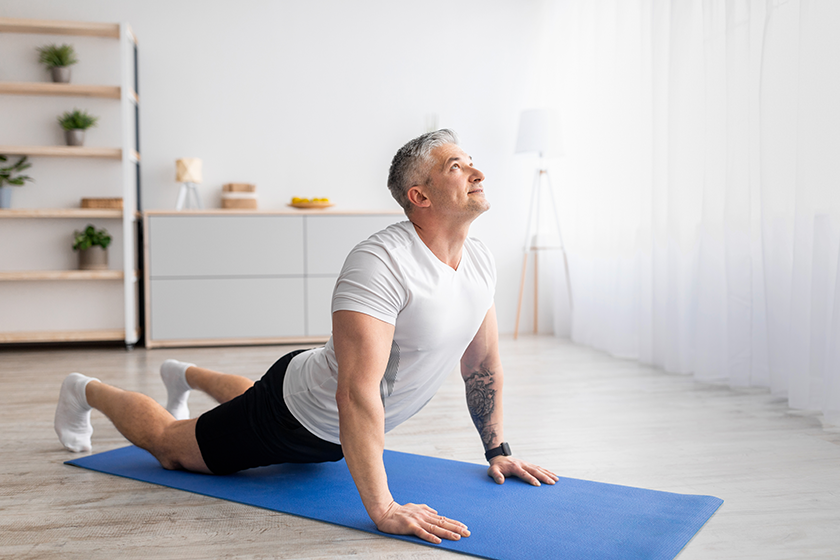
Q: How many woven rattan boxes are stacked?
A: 2